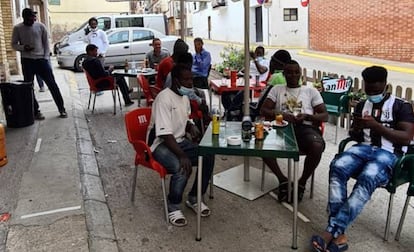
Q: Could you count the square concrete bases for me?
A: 1